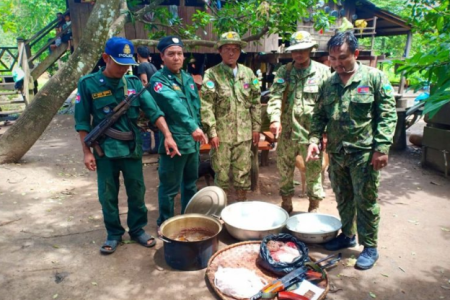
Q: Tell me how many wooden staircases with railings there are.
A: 1